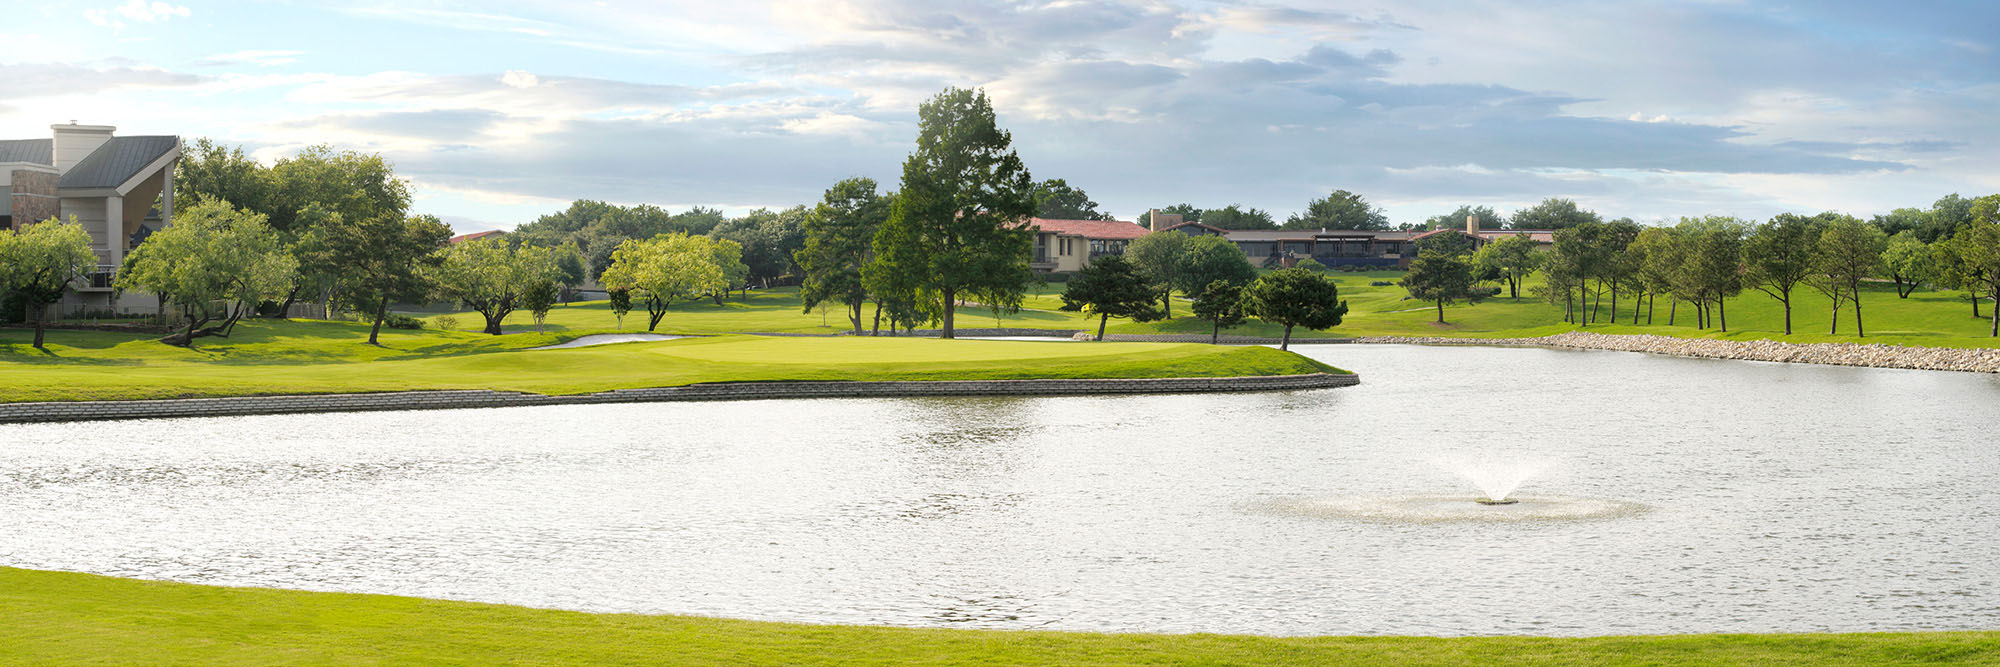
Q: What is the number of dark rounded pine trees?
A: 3